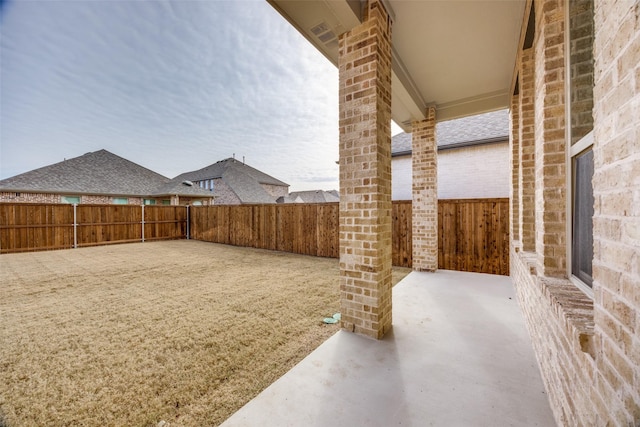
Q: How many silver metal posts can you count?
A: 3